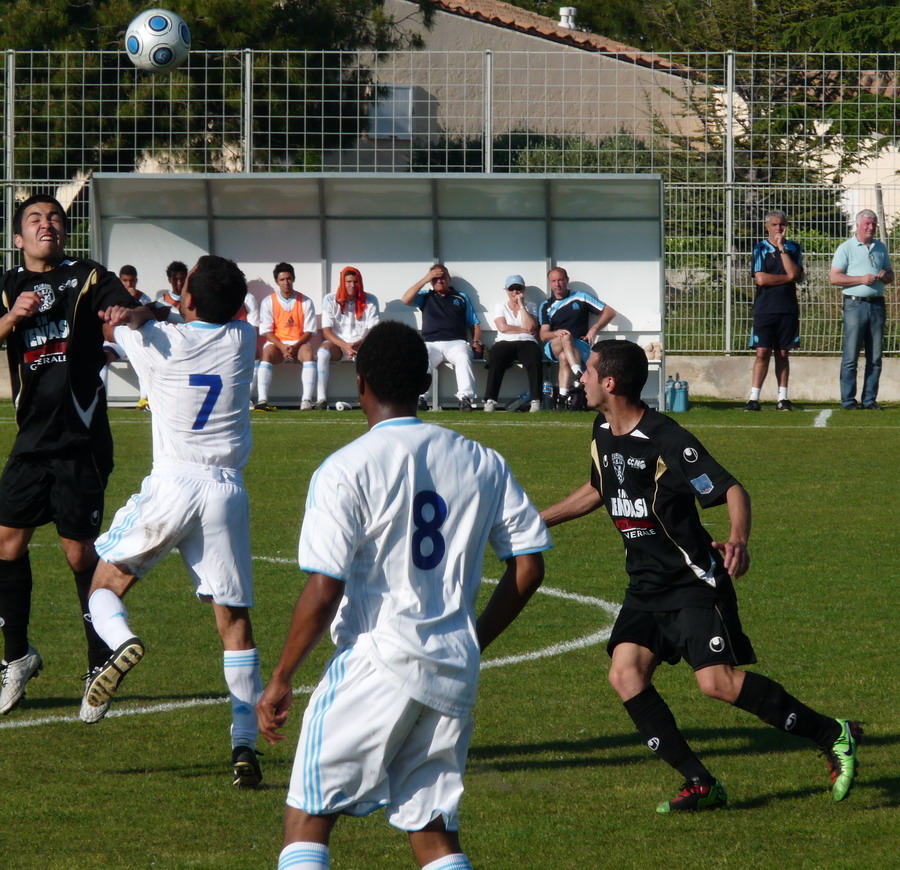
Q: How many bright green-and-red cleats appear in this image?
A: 2